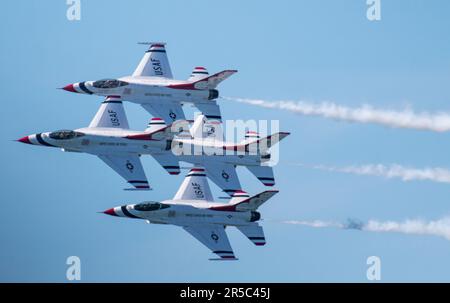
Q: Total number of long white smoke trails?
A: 3